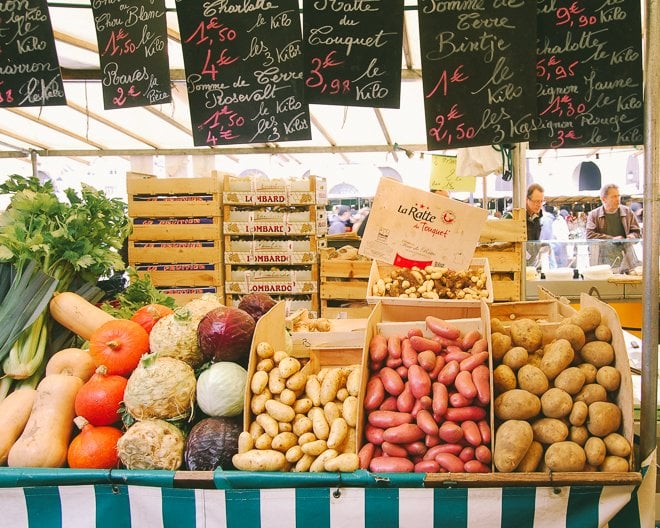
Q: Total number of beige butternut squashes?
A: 4